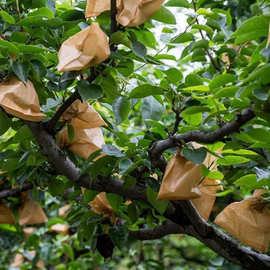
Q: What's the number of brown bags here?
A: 12